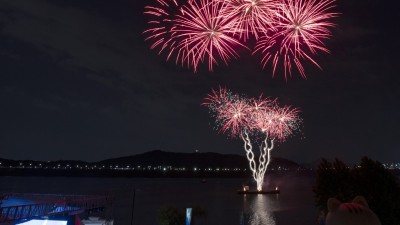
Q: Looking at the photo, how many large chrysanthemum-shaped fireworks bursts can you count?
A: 3